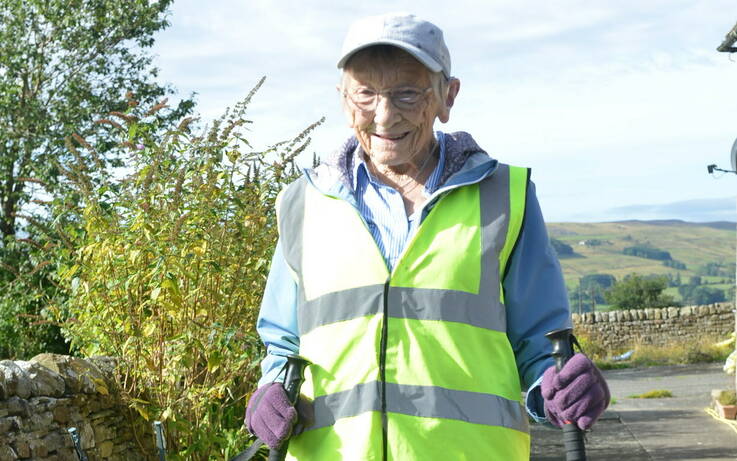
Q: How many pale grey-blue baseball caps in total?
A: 1